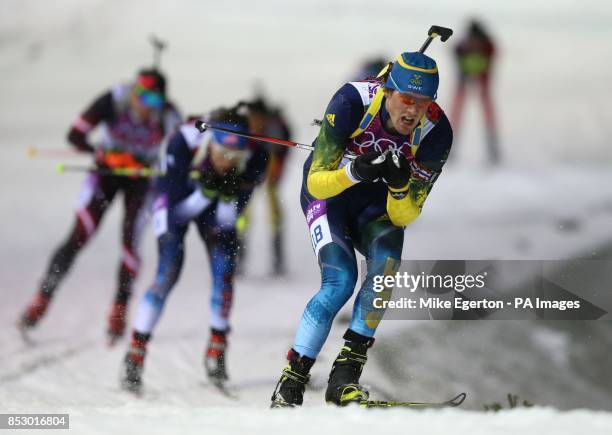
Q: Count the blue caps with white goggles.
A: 1